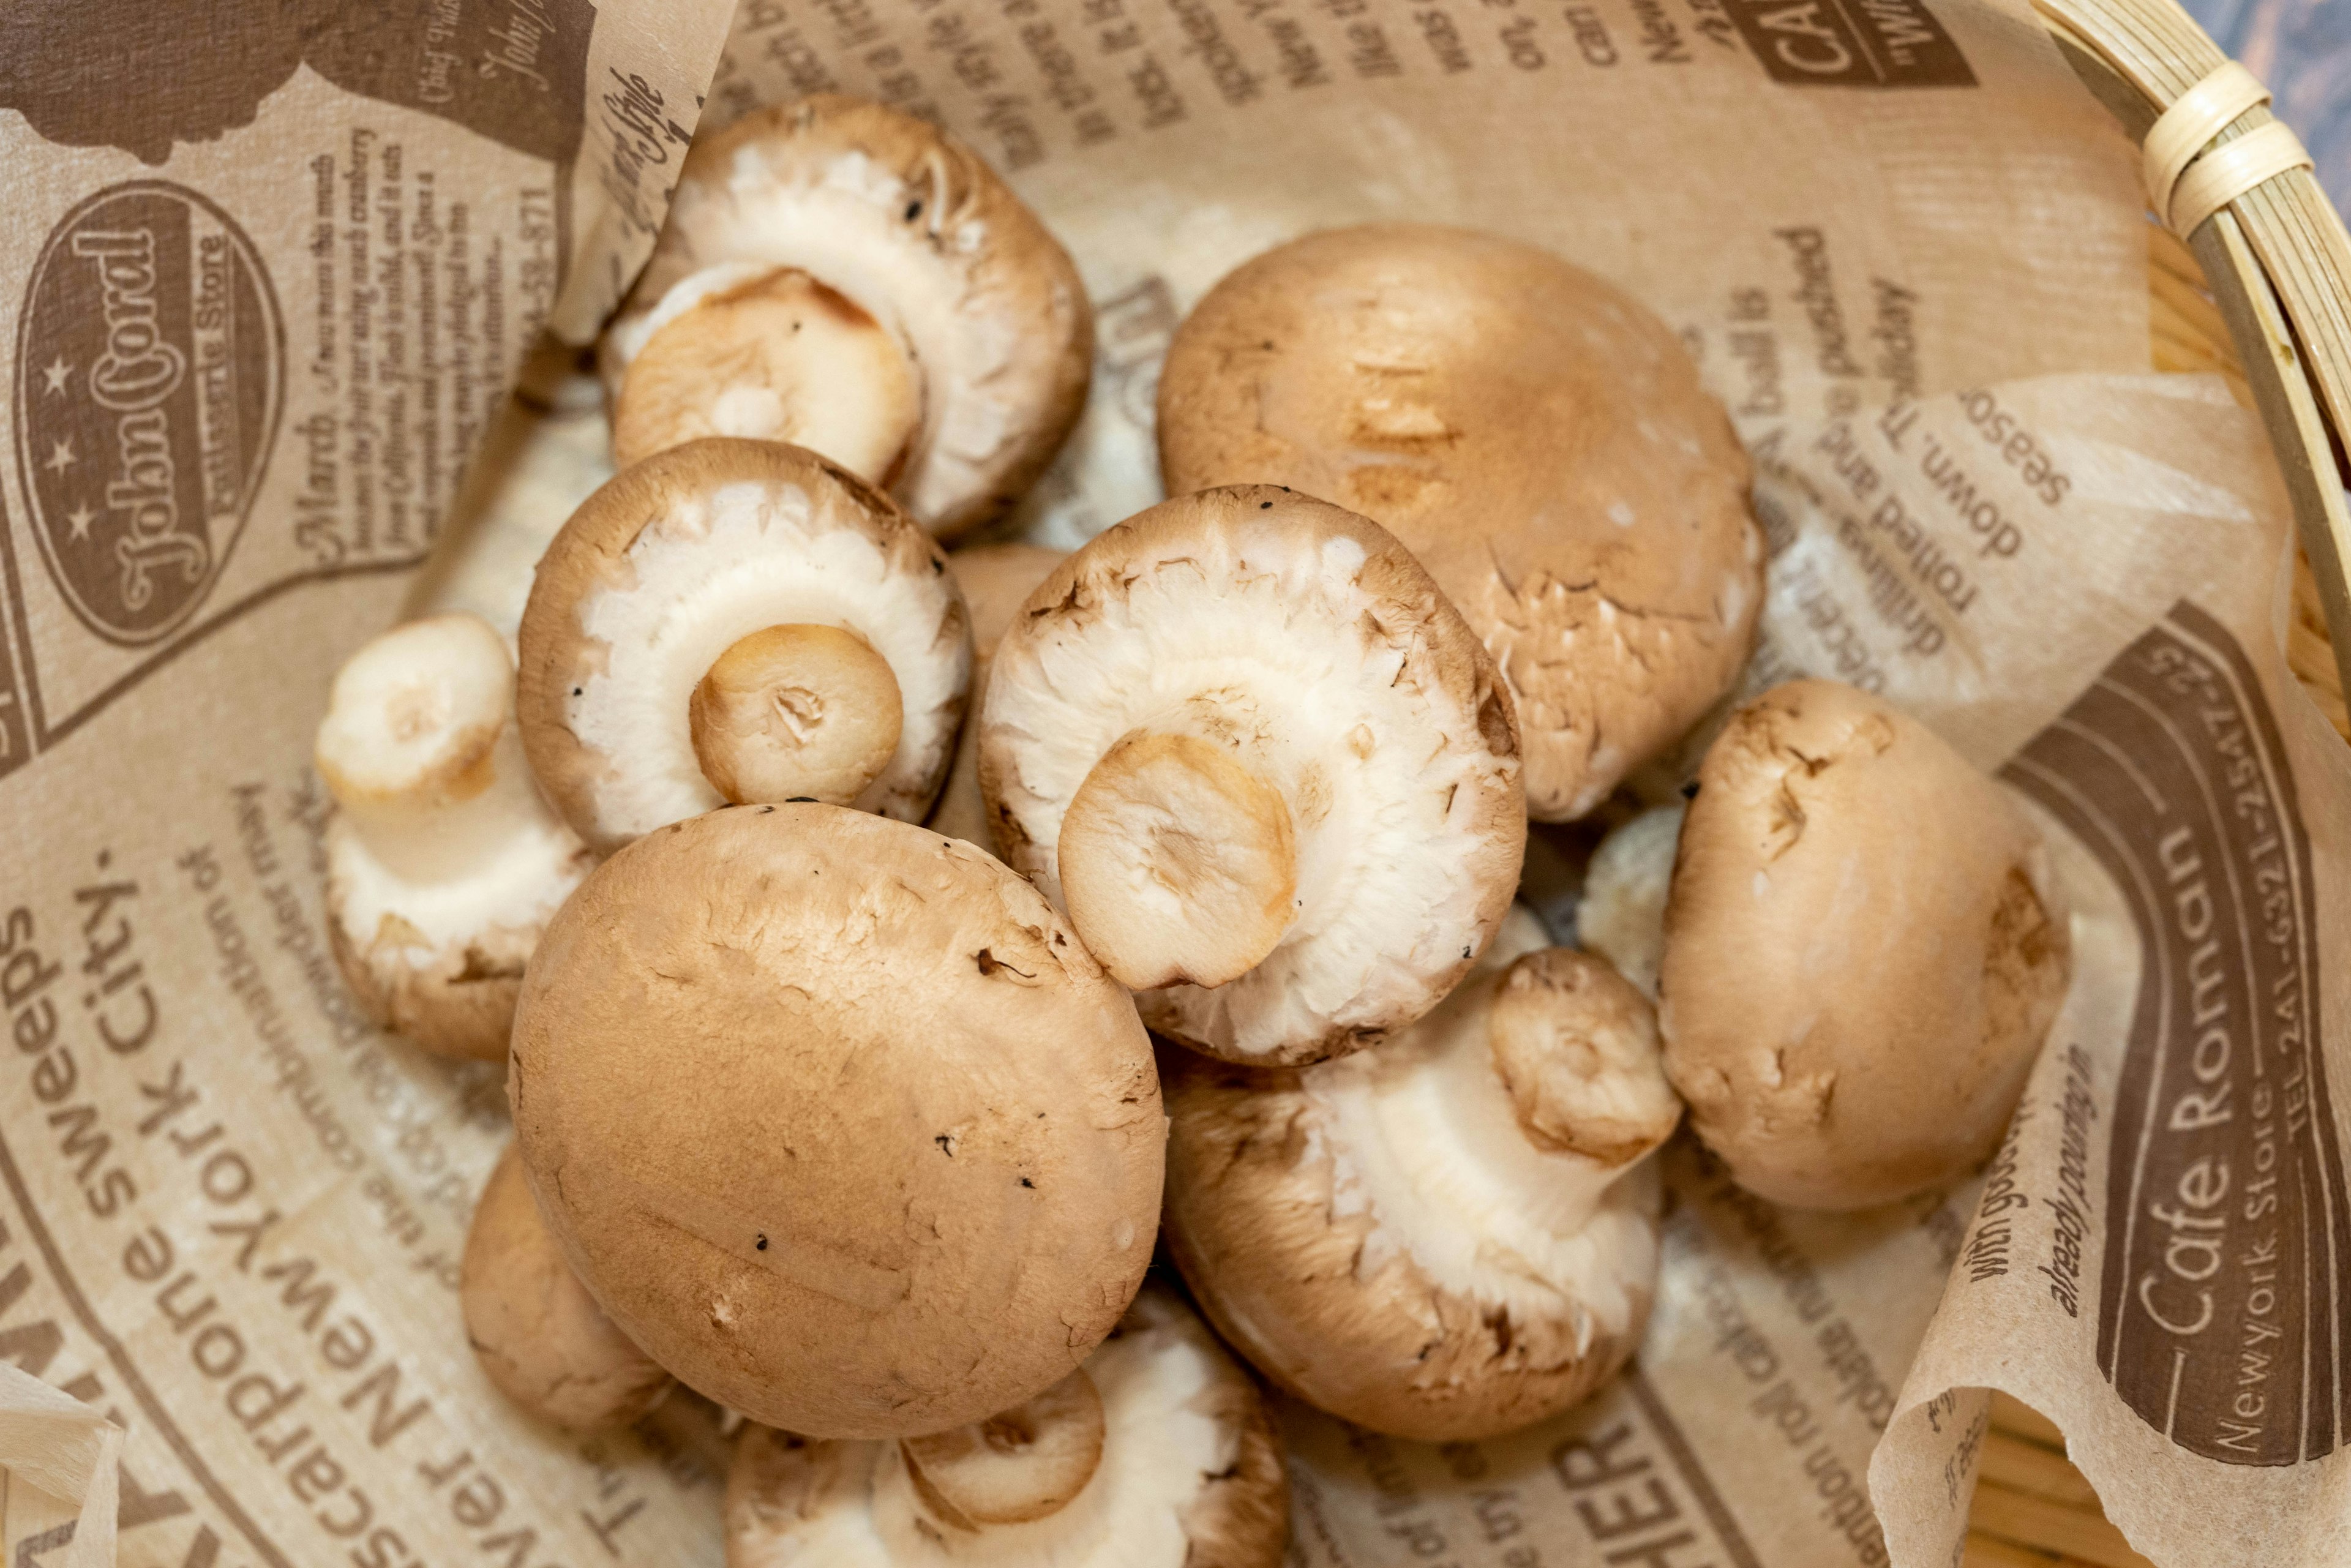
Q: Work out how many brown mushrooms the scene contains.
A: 11